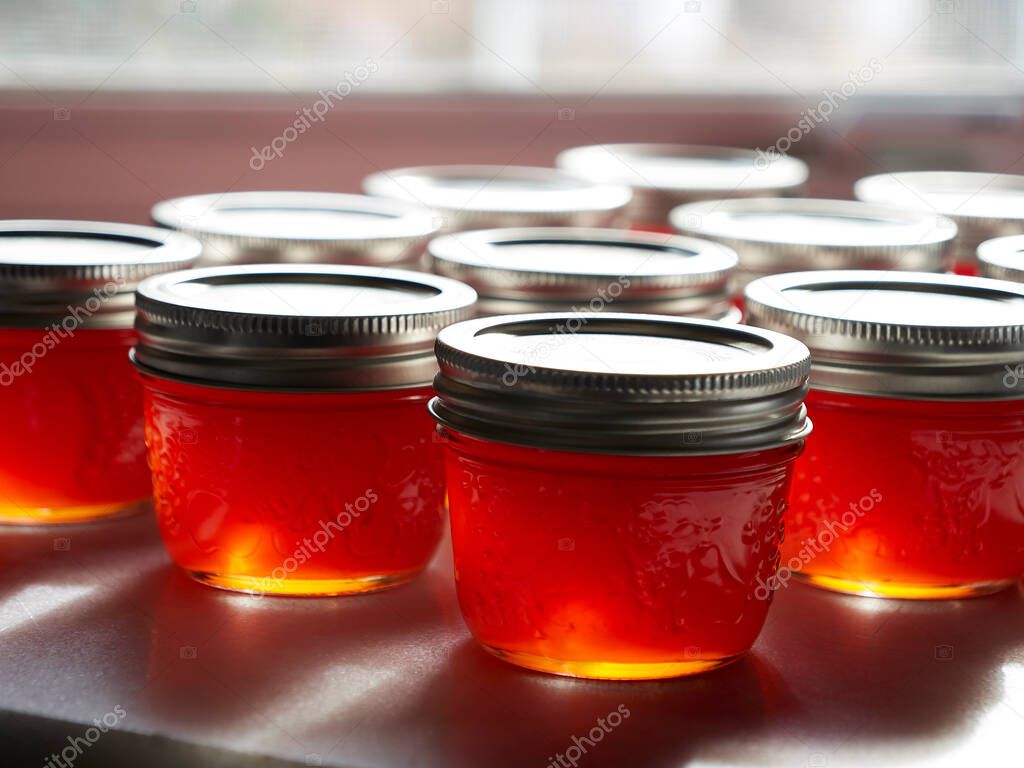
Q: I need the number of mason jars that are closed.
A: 11